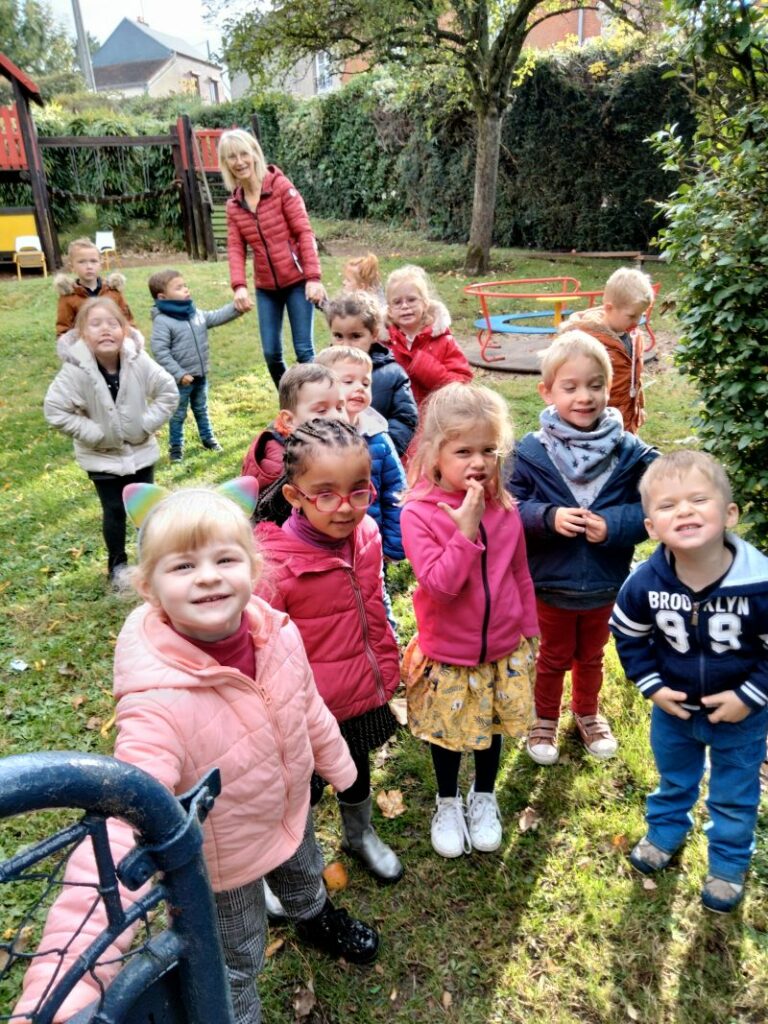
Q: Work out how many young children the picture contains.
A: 14